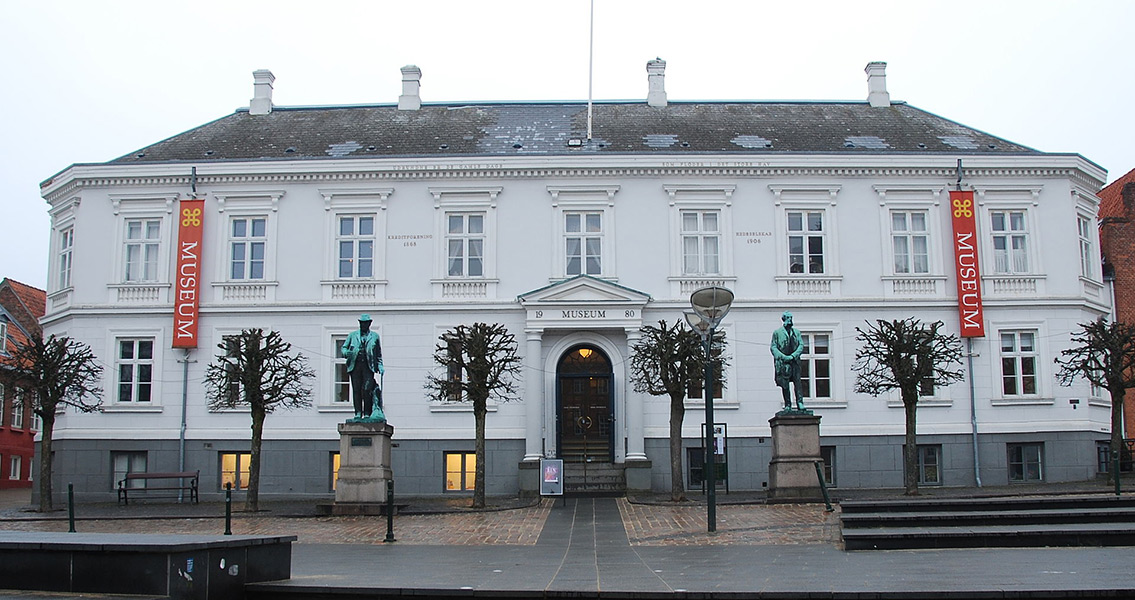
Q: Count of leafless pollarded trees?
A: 6